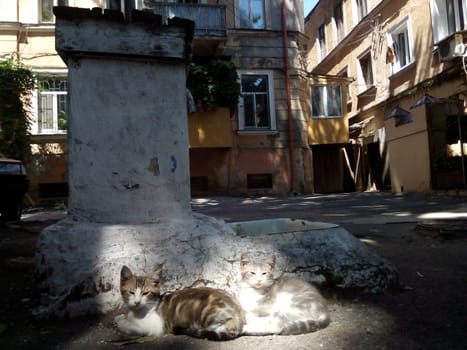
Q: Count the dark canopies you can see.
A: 2